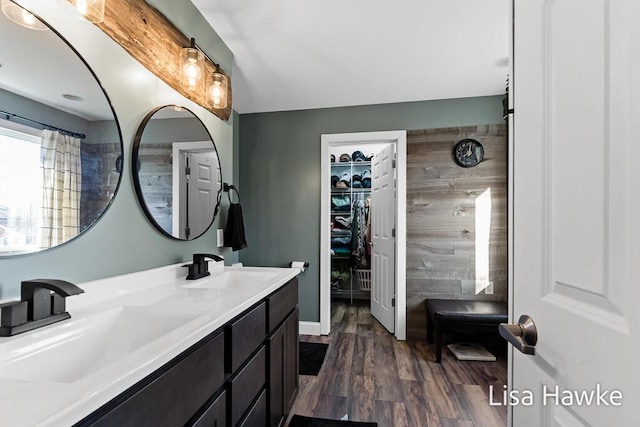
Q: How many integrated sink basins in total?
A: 2